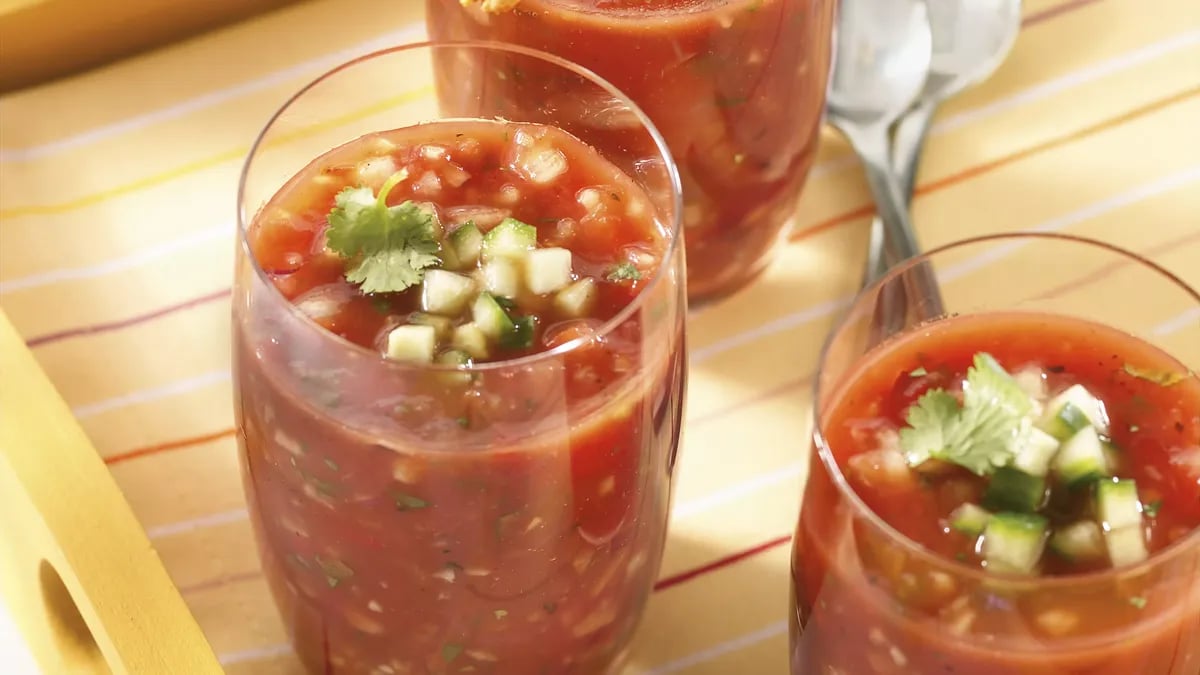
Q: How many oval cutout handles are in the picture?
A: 1